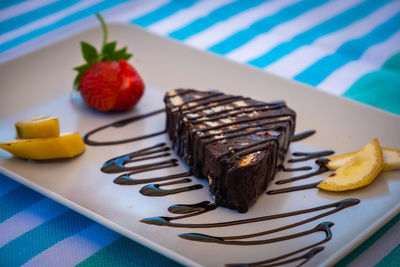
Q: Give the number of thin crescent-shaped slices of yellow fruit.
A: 2